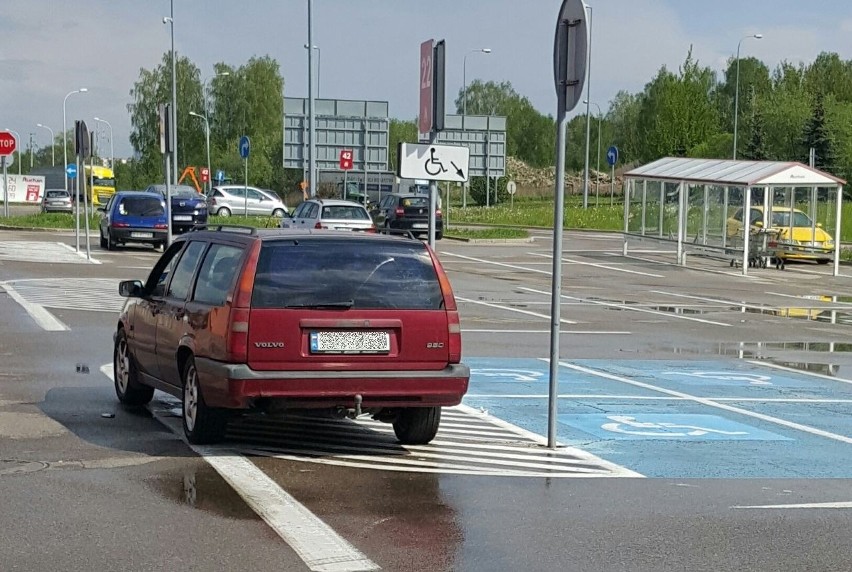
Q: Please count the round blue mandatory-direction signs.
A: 3